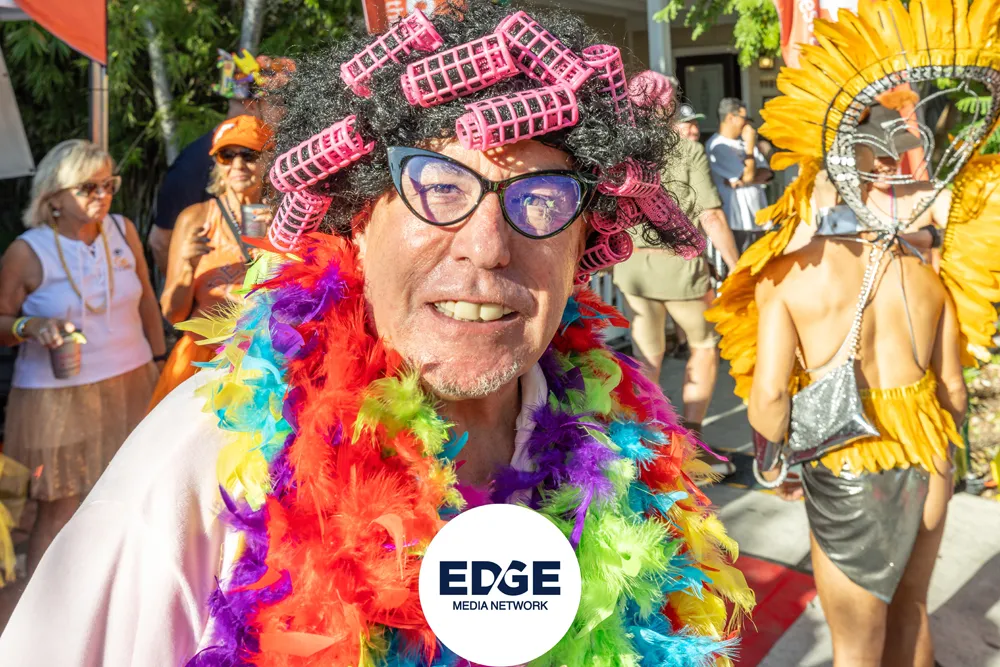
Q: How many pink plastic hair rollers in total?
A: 11